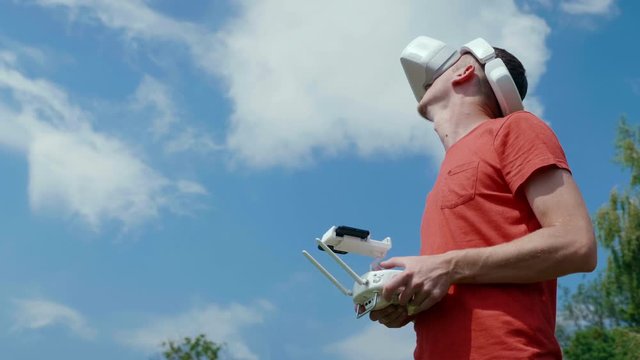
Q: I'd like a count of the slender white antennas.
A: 2